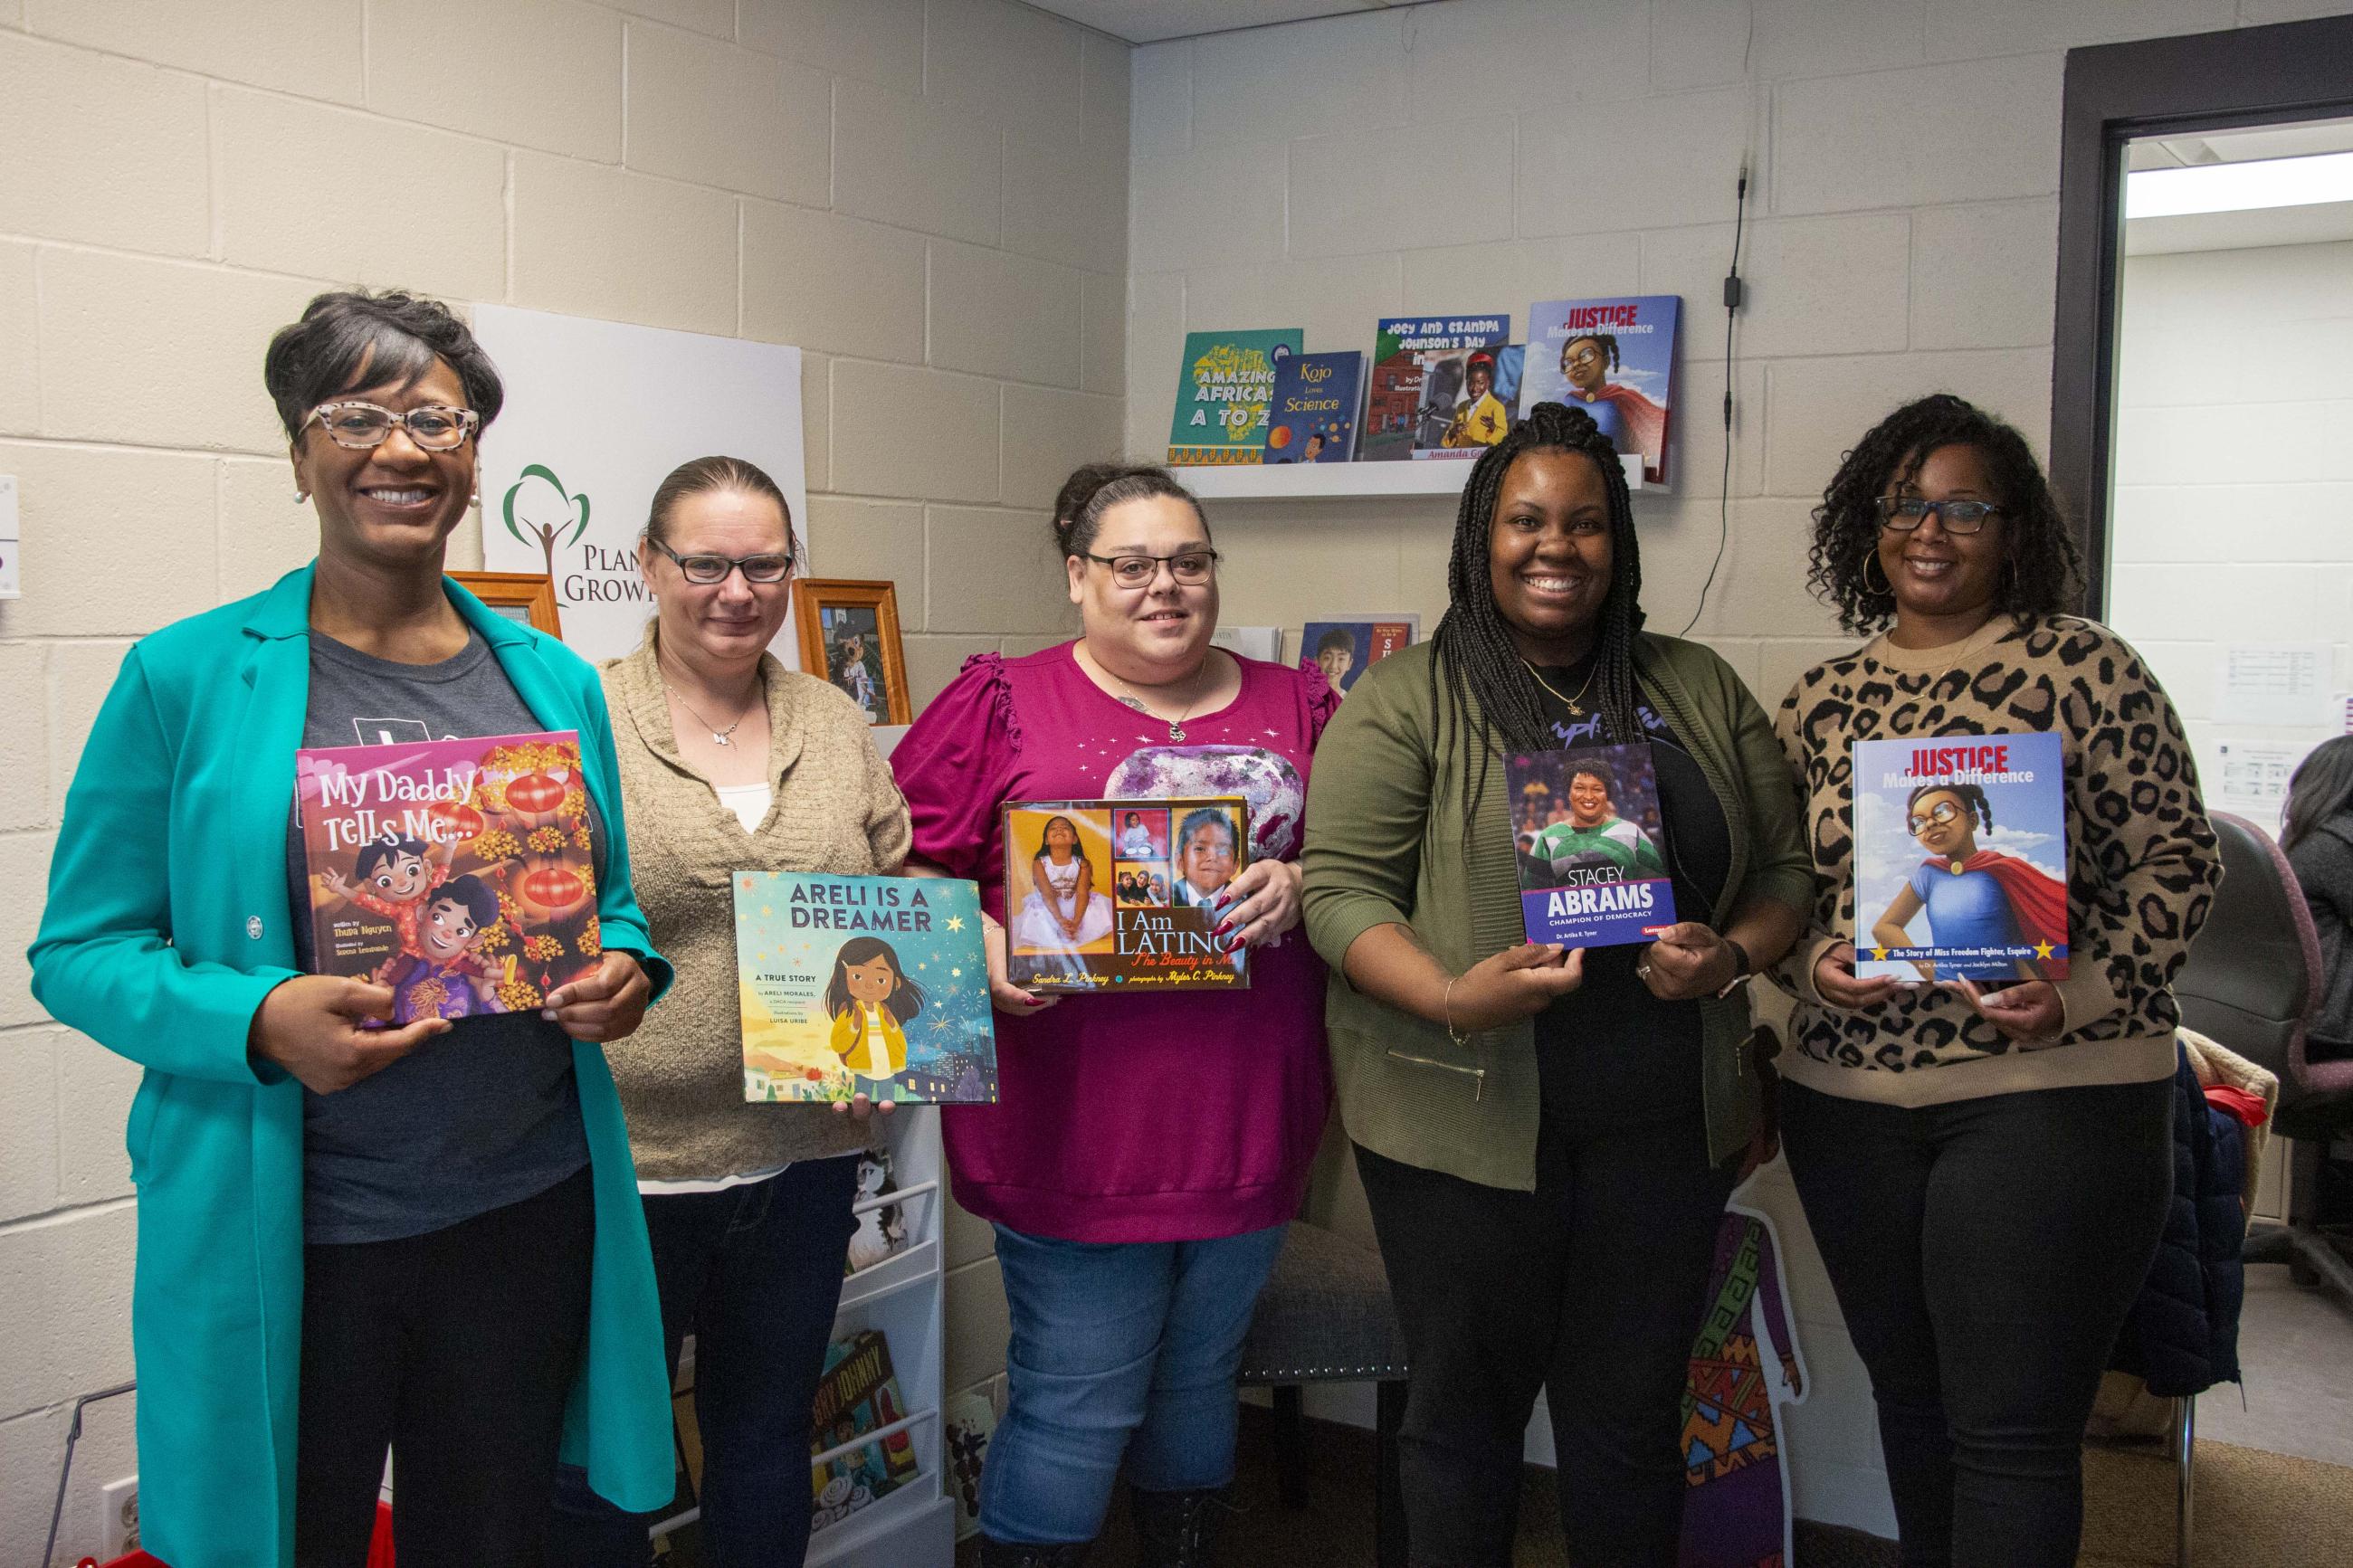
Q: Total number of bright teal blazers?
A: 1